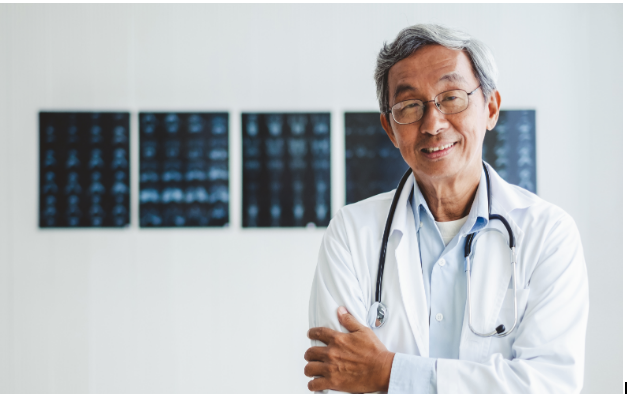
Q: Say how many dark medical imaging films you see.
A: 5